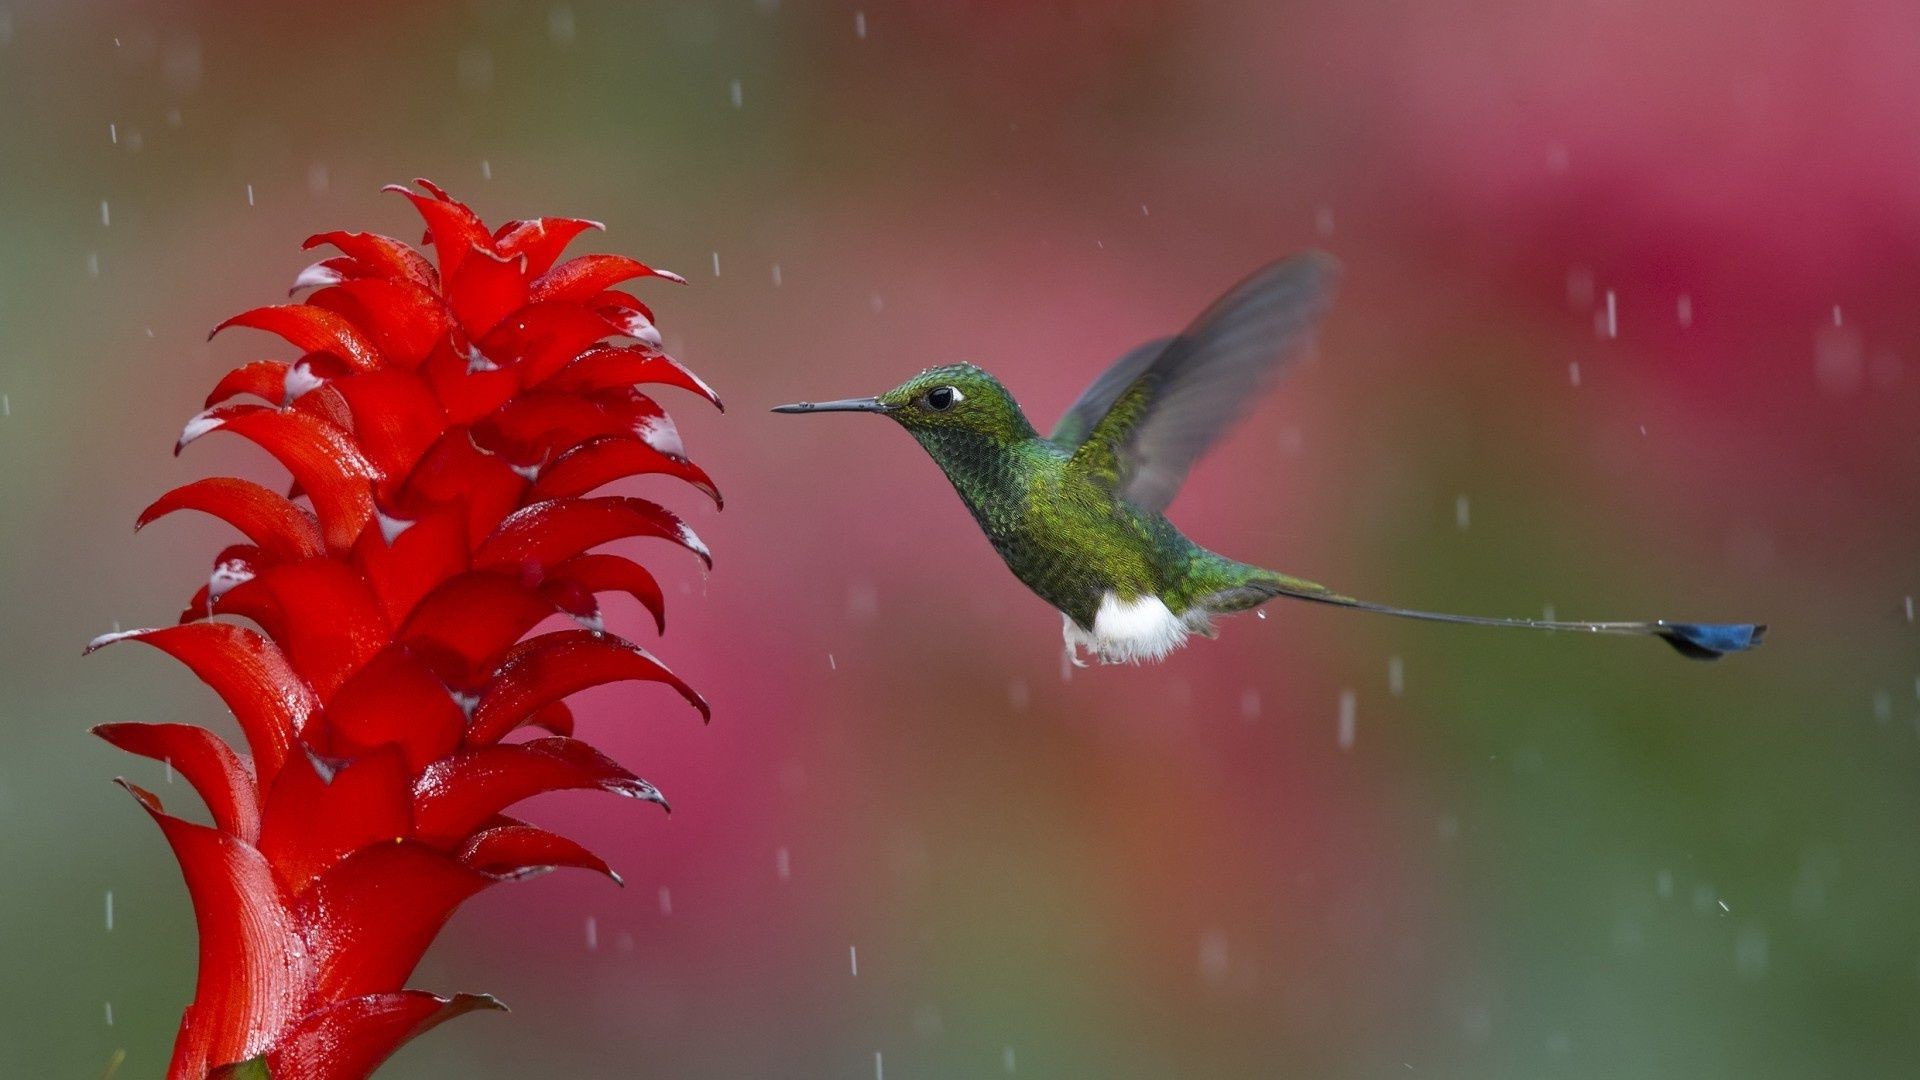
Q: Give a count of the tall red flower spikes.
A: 1